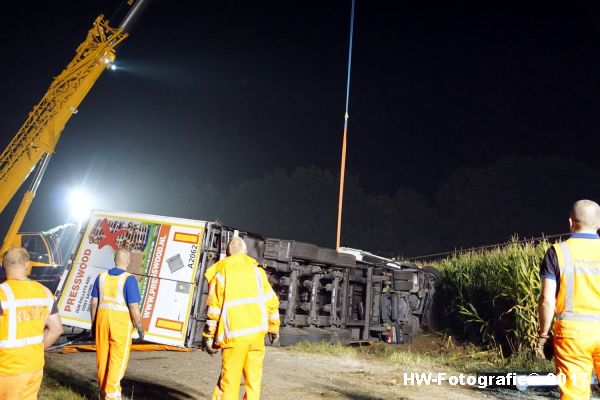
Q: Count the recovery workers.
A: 4